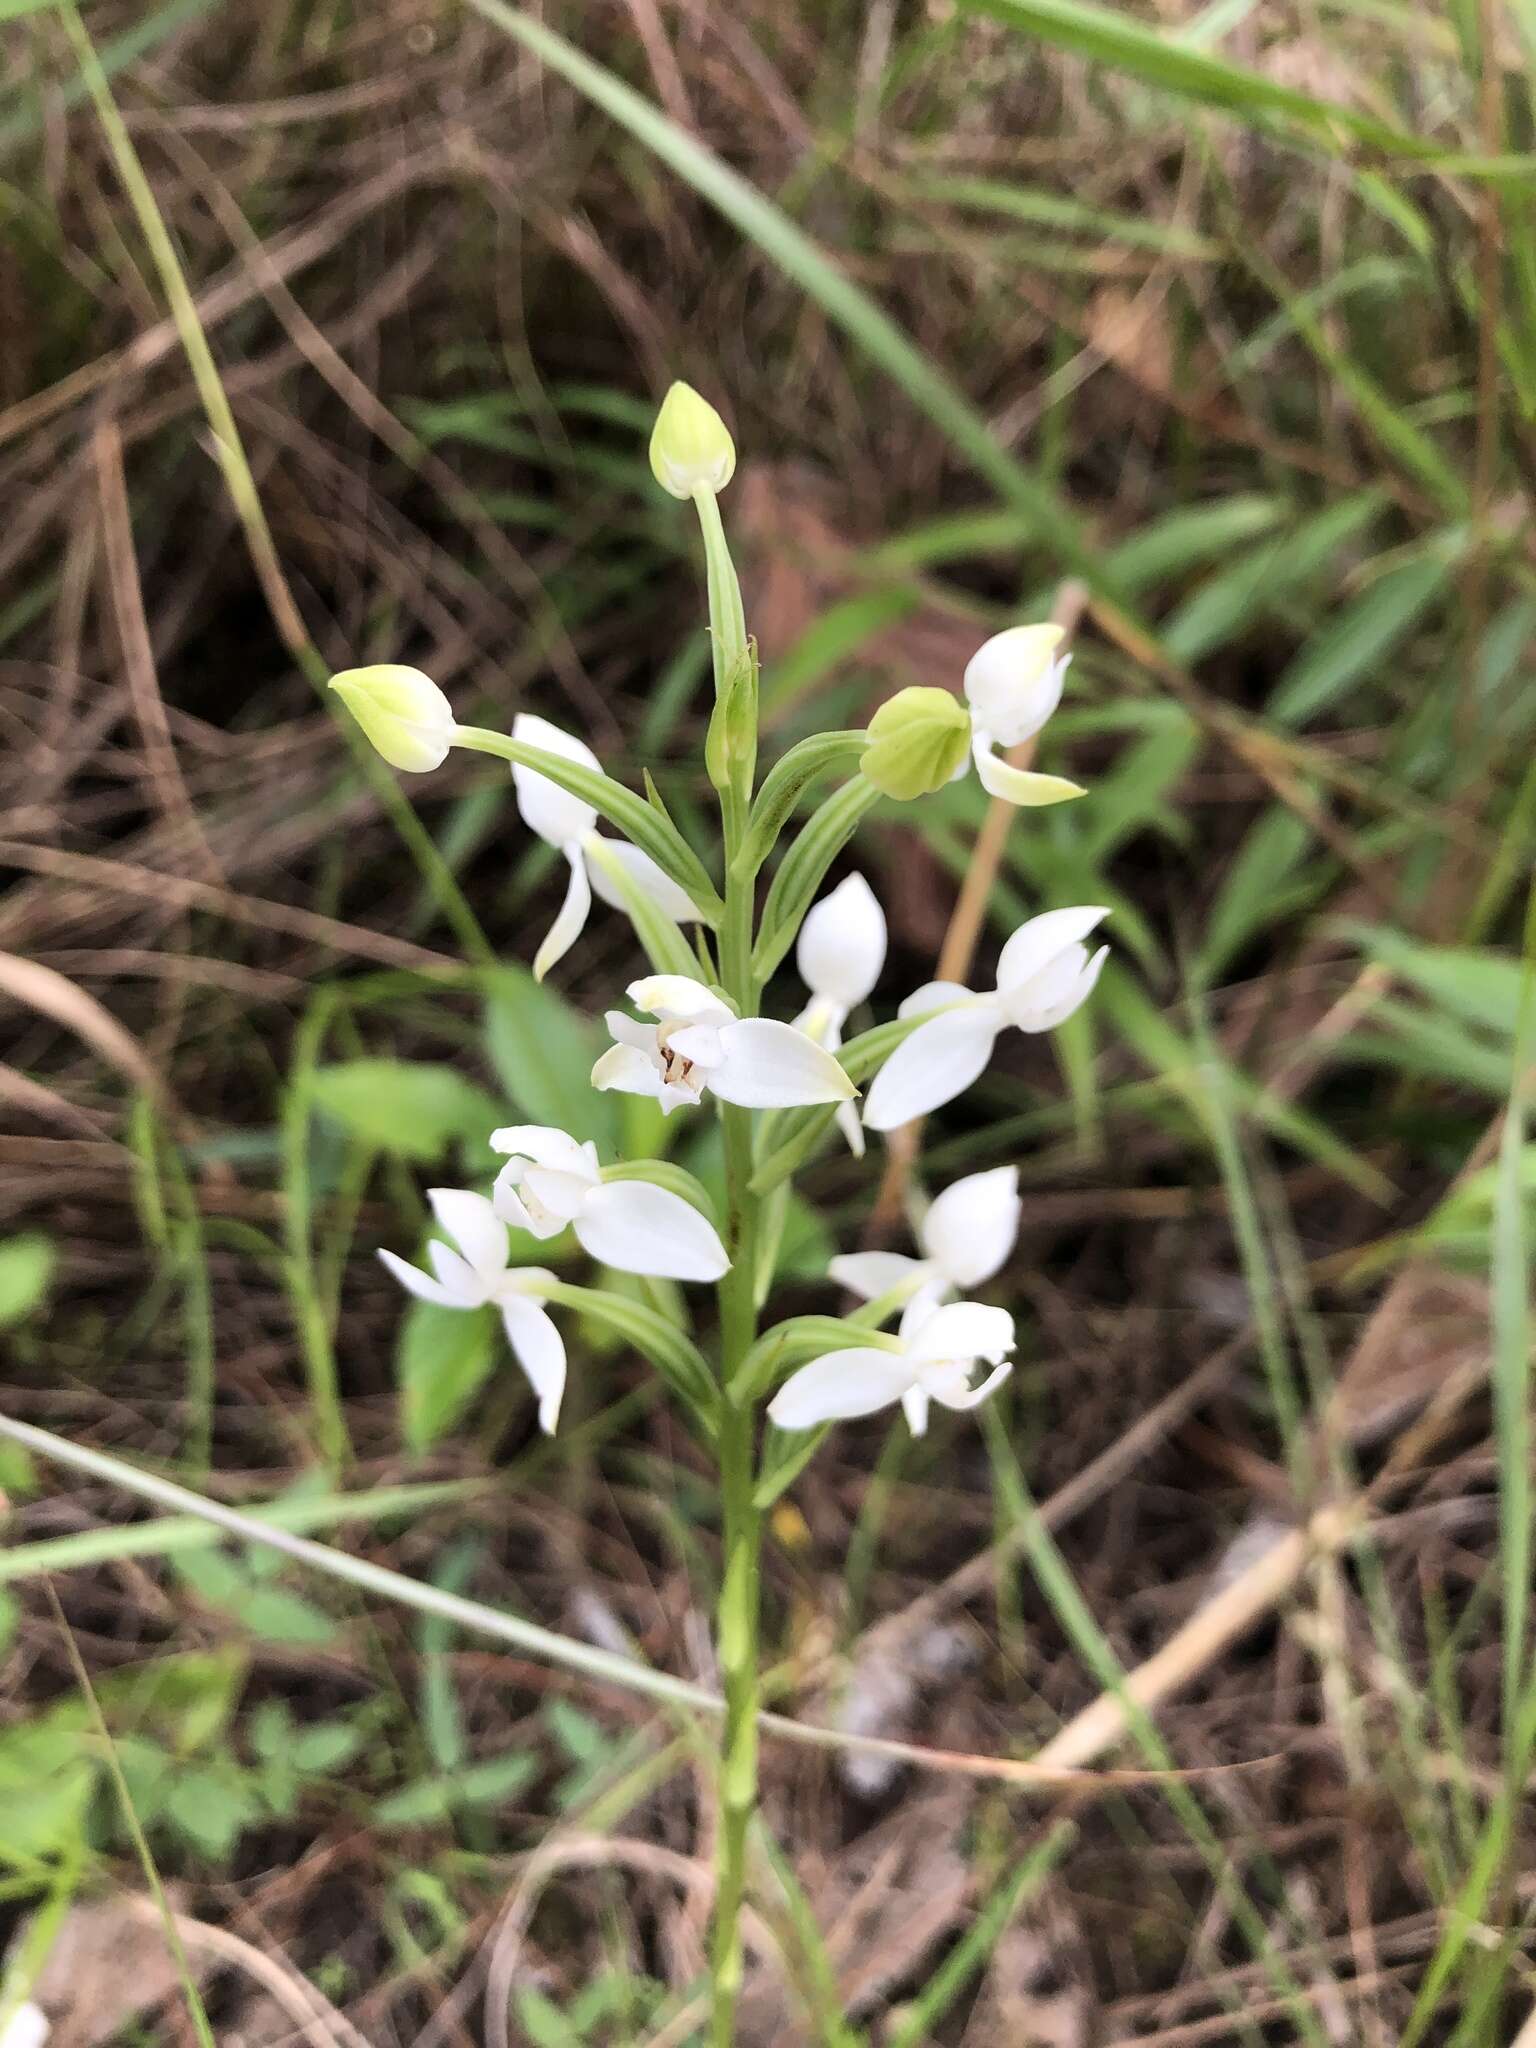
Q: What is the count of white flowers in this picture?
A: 9